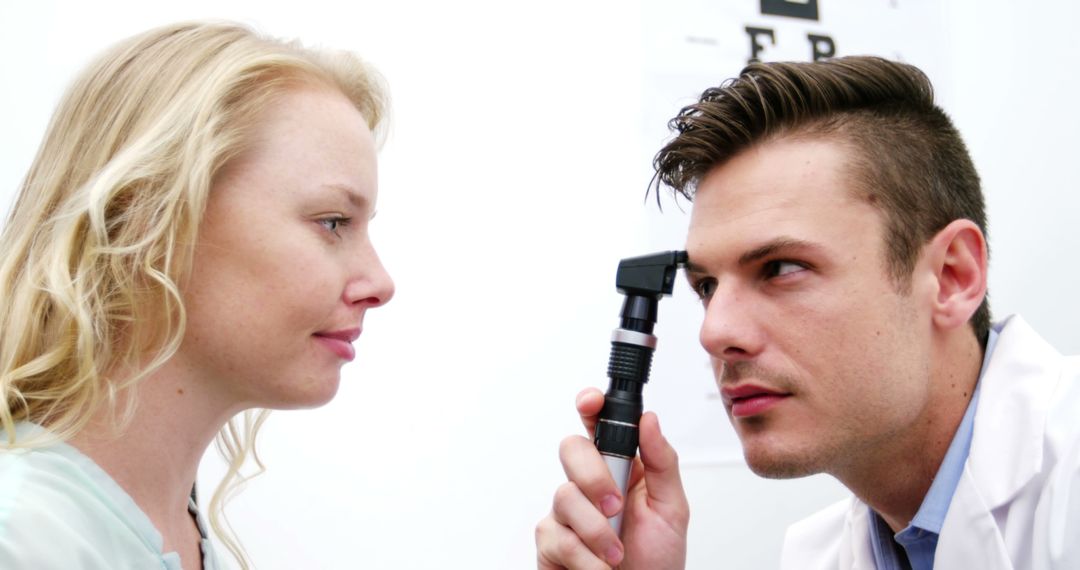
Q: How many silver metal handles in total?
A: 1